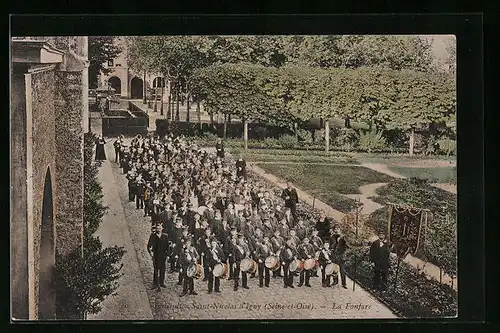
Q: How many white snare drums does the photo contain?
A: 7